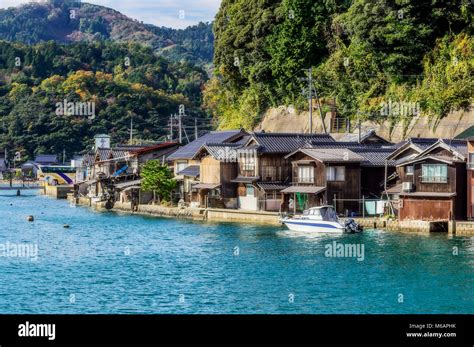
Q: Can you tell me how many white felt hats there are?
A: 0